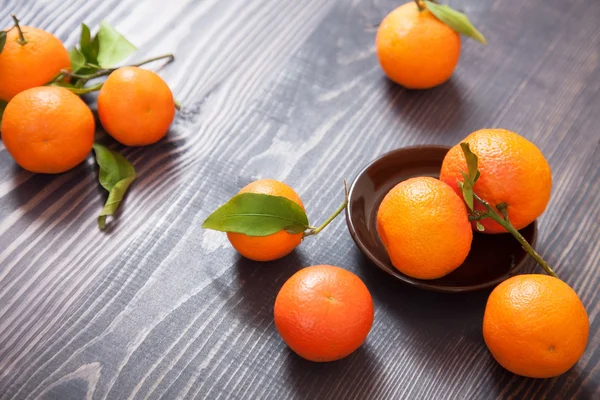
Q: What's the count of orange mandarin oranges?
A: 9